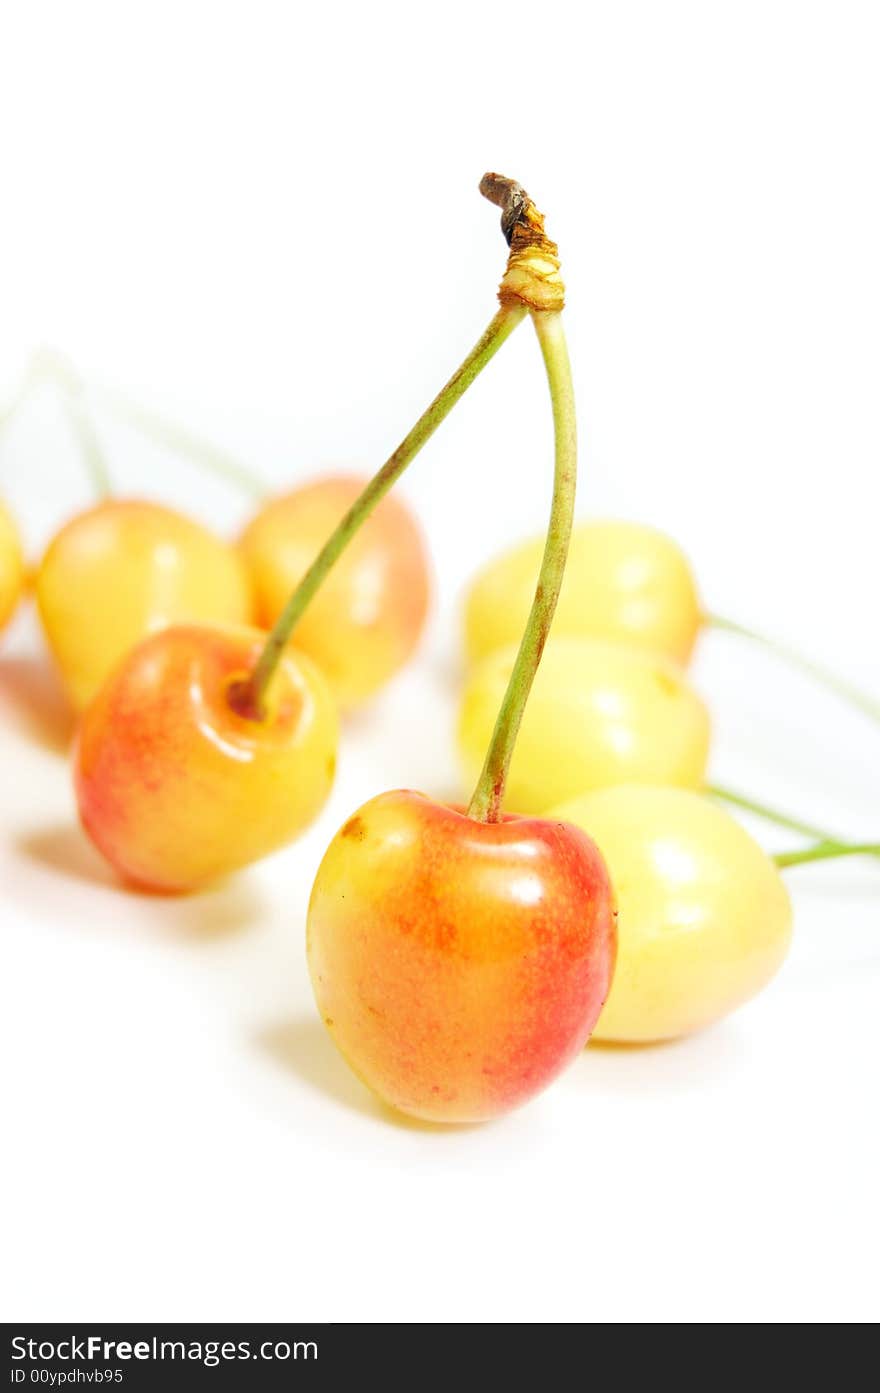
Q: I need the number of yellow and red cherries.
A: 8